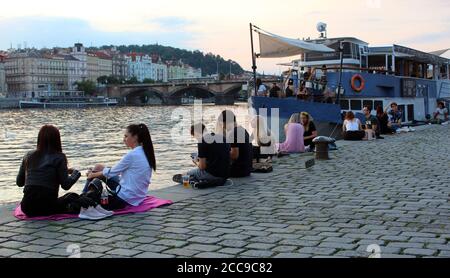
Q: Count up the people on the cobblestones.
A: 12